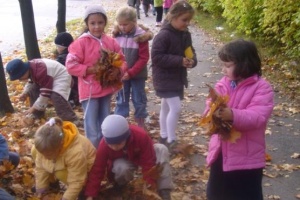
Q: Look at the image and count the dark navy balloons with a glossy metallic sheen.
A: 0